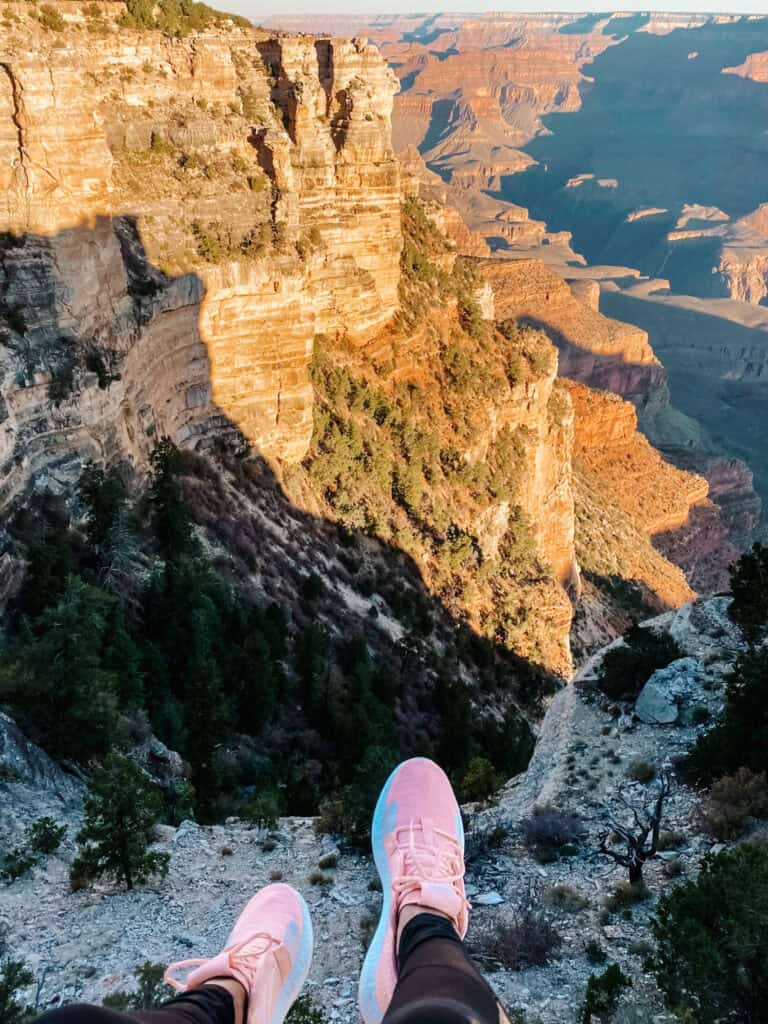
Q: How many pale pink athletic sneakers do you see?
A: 2